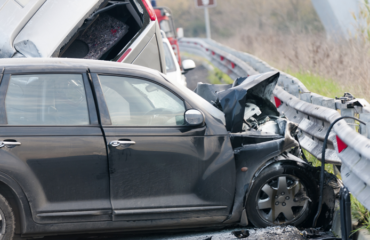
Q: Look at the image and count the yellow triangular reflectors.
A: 0